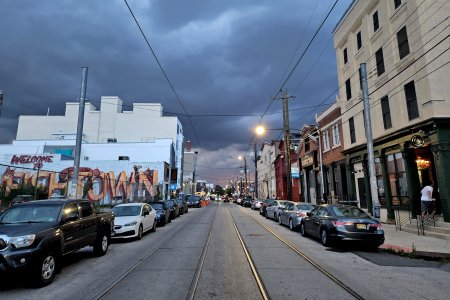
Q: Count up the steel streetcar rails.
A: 4